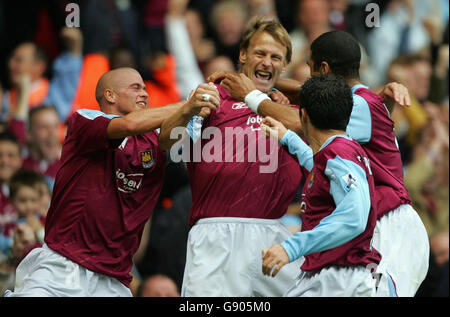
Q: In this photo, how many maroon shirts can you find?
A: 4